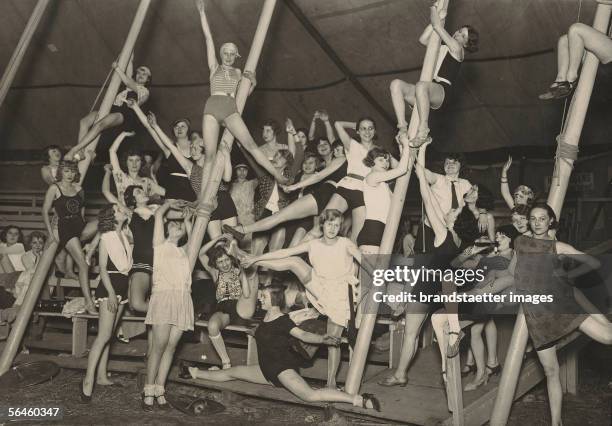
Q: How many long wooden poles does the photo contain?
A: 5